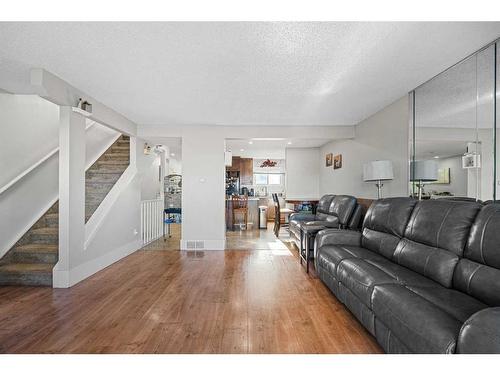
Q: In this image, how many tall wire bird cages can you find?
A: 1